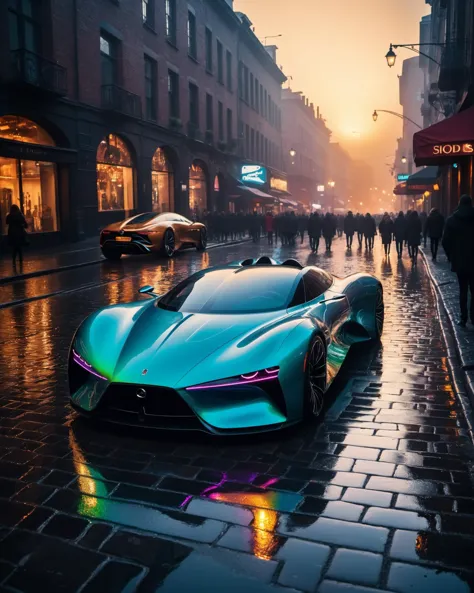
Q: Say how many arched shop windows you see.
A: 4